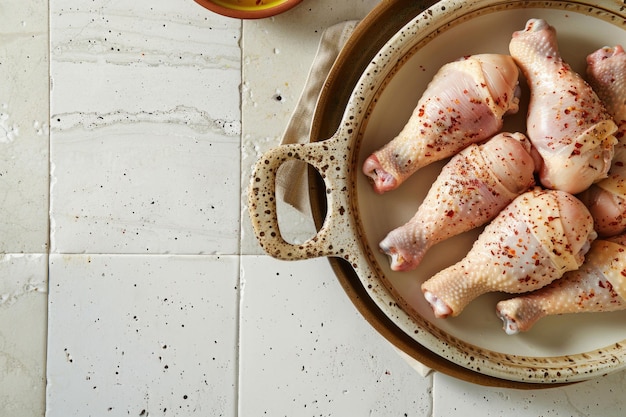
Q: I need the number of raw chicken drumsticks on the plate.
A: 6